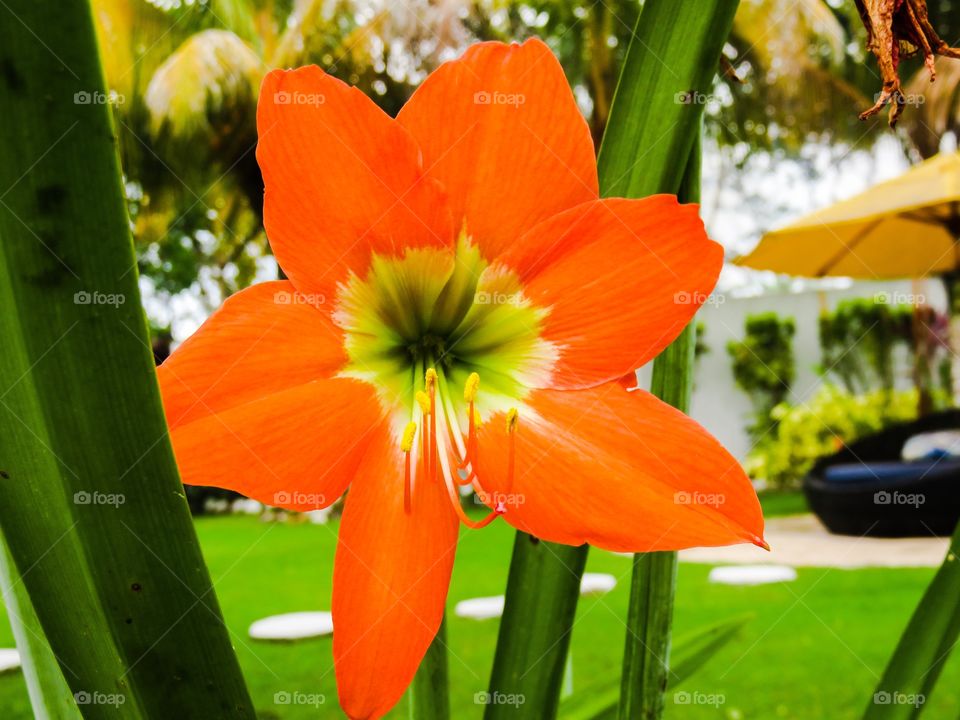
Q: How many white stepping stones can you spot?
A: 5